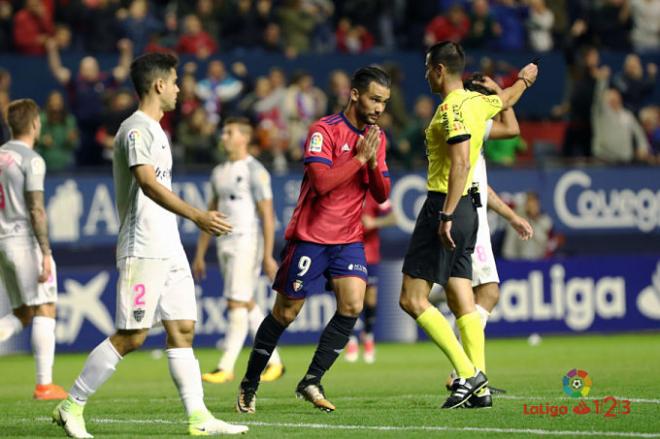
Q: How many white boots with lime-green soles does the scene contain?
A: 2